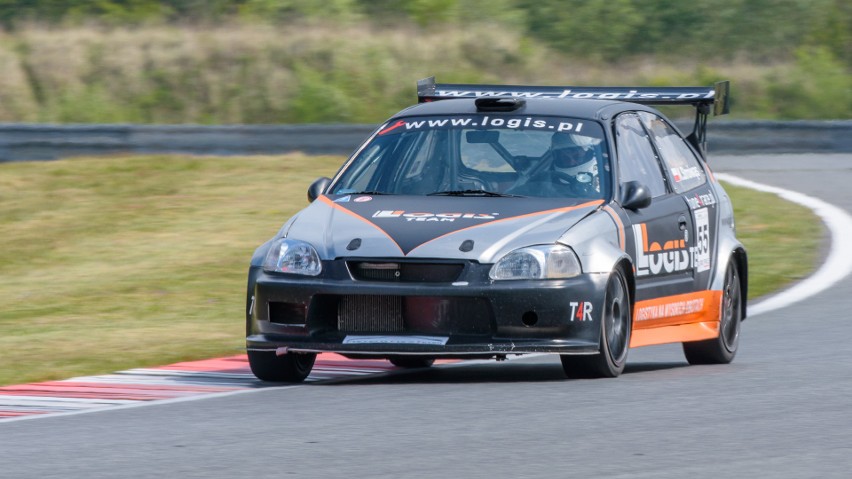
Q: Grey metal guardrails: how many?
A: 1